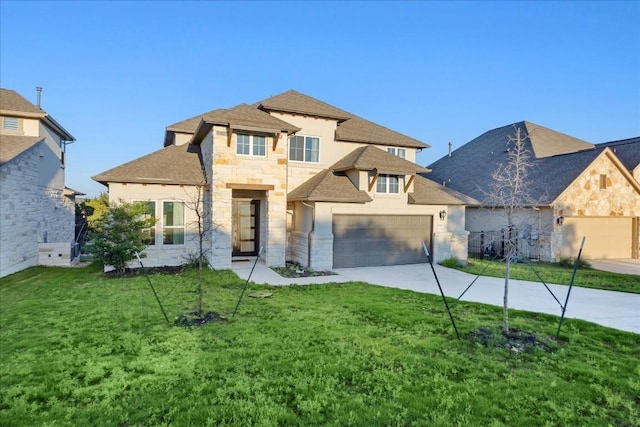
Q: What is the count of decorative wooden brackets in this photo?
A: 4